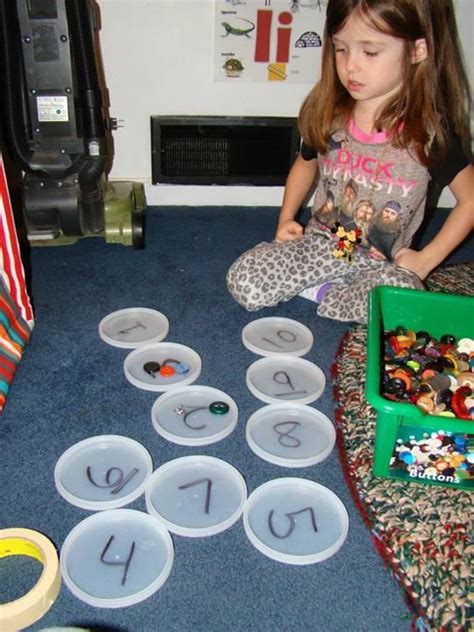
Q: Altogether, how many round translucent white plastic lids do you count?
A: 10